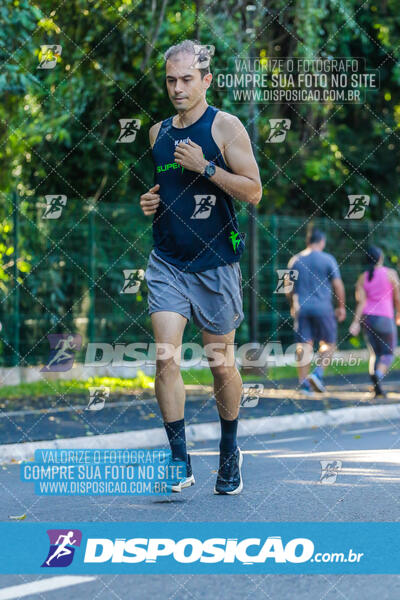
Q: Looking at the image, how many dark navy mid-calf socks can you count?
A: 2